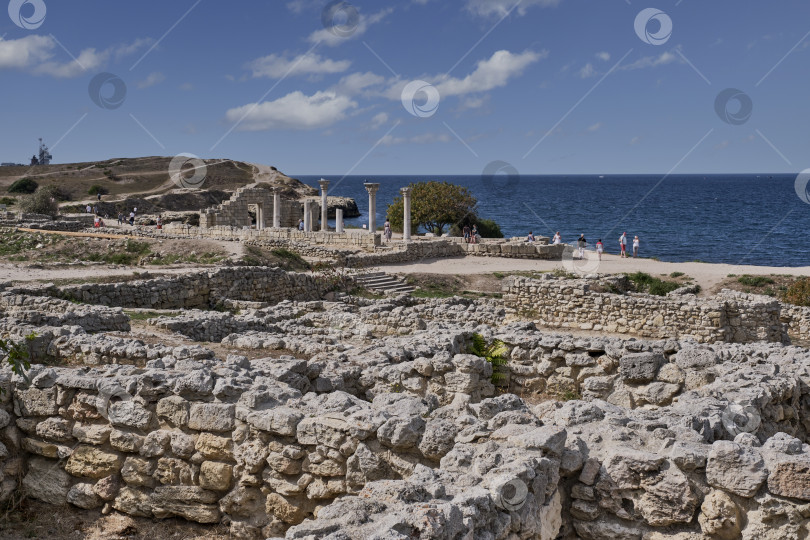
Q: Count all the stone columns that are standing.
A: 6